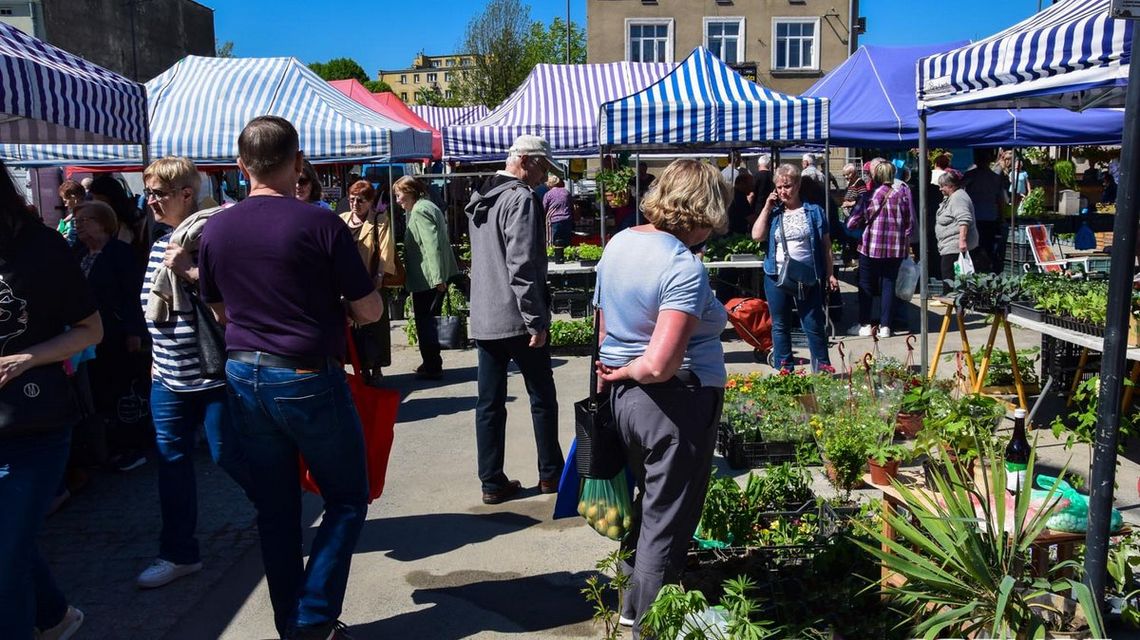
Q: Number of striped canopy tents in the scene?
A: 6